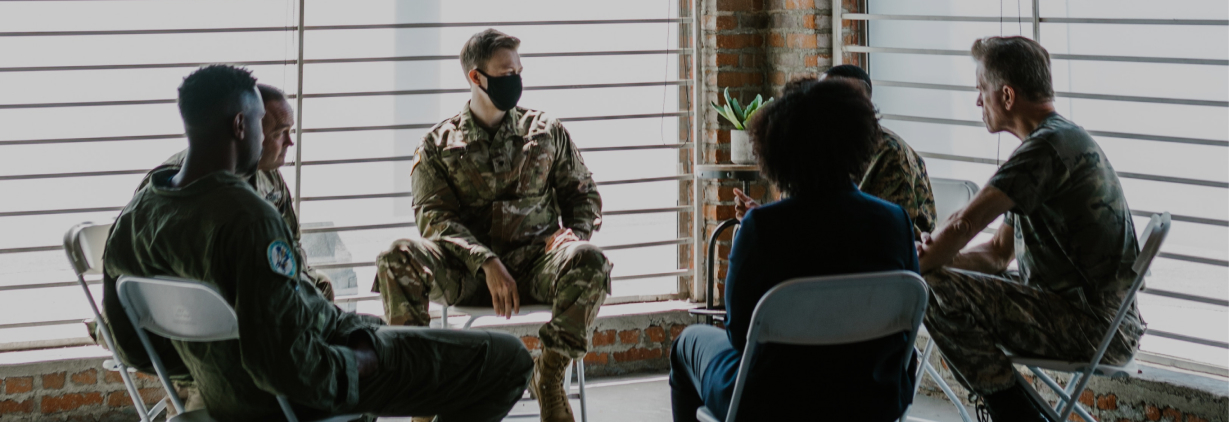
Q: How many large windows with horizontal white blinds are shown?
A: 2